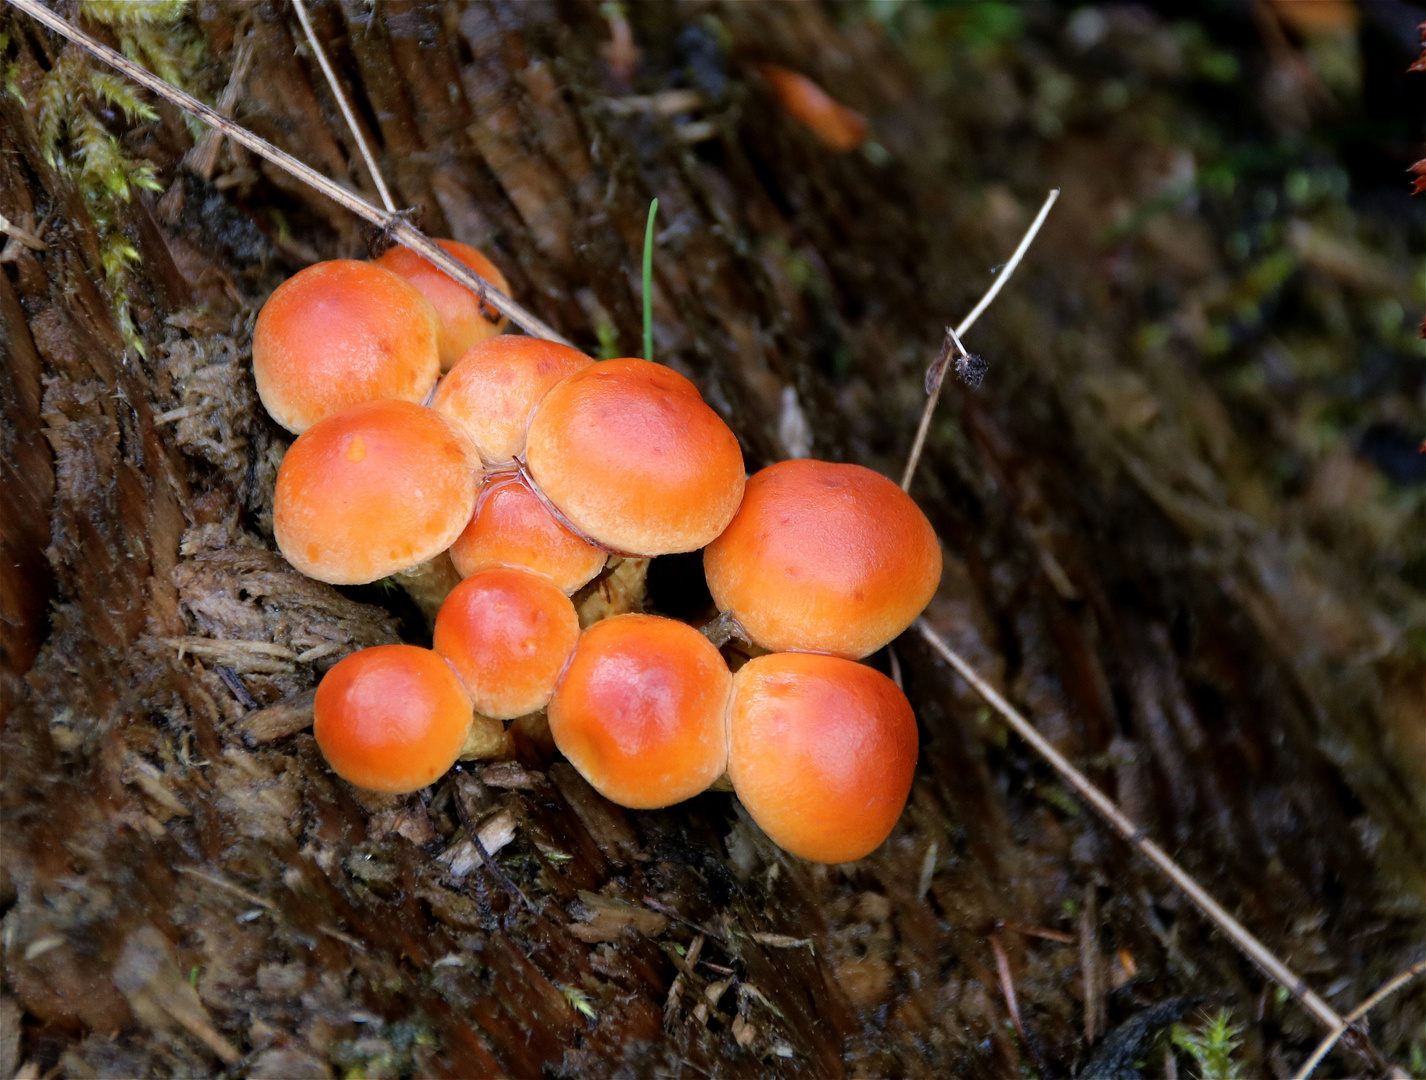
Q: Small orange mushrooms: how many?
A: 11